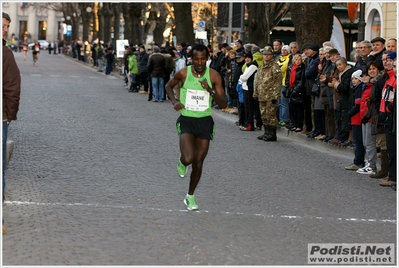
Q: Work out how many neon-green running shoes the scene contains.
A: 2